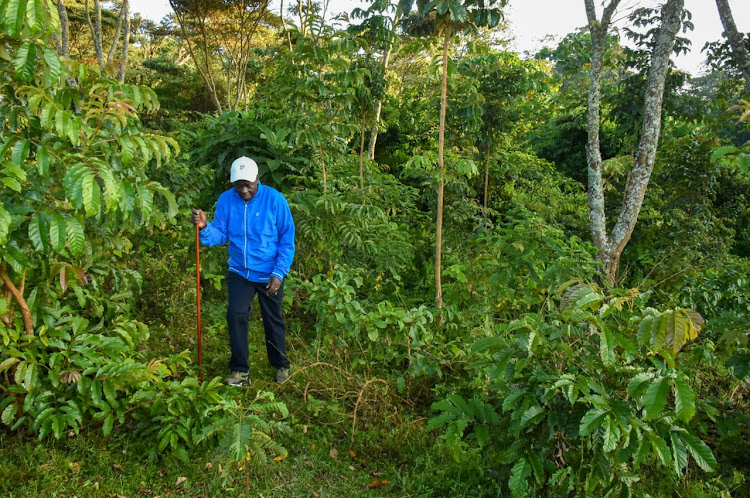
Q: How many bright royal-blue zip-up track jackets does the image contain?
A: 1